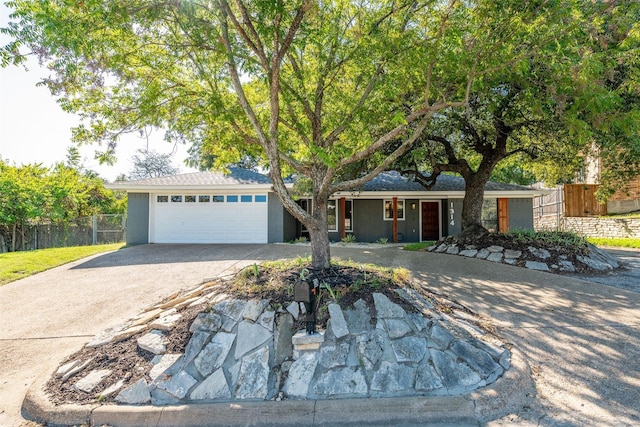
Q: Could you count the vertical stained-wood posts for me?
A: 2